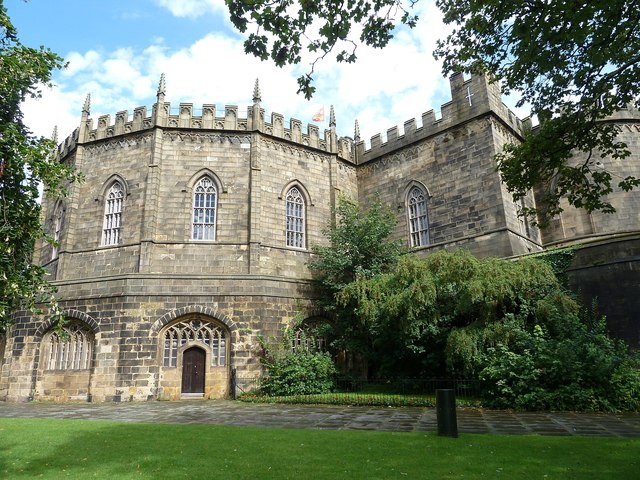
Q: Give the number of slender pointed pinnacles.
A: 6